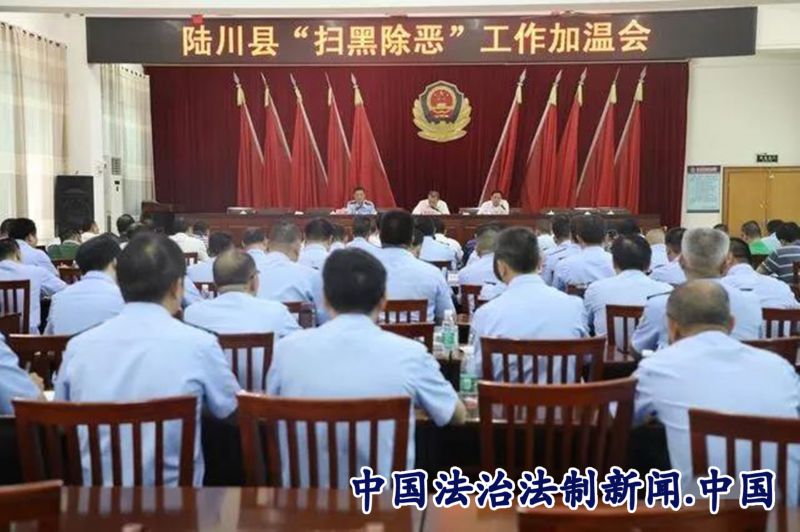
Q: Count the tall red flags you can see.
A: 10